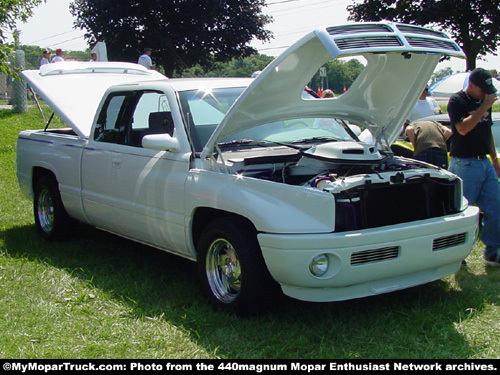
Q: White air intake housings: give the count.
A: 1